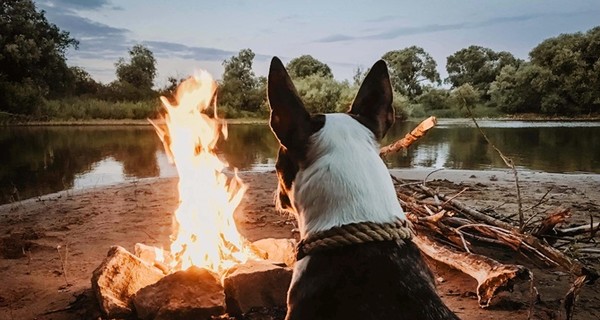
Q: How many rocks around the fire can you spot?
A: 5